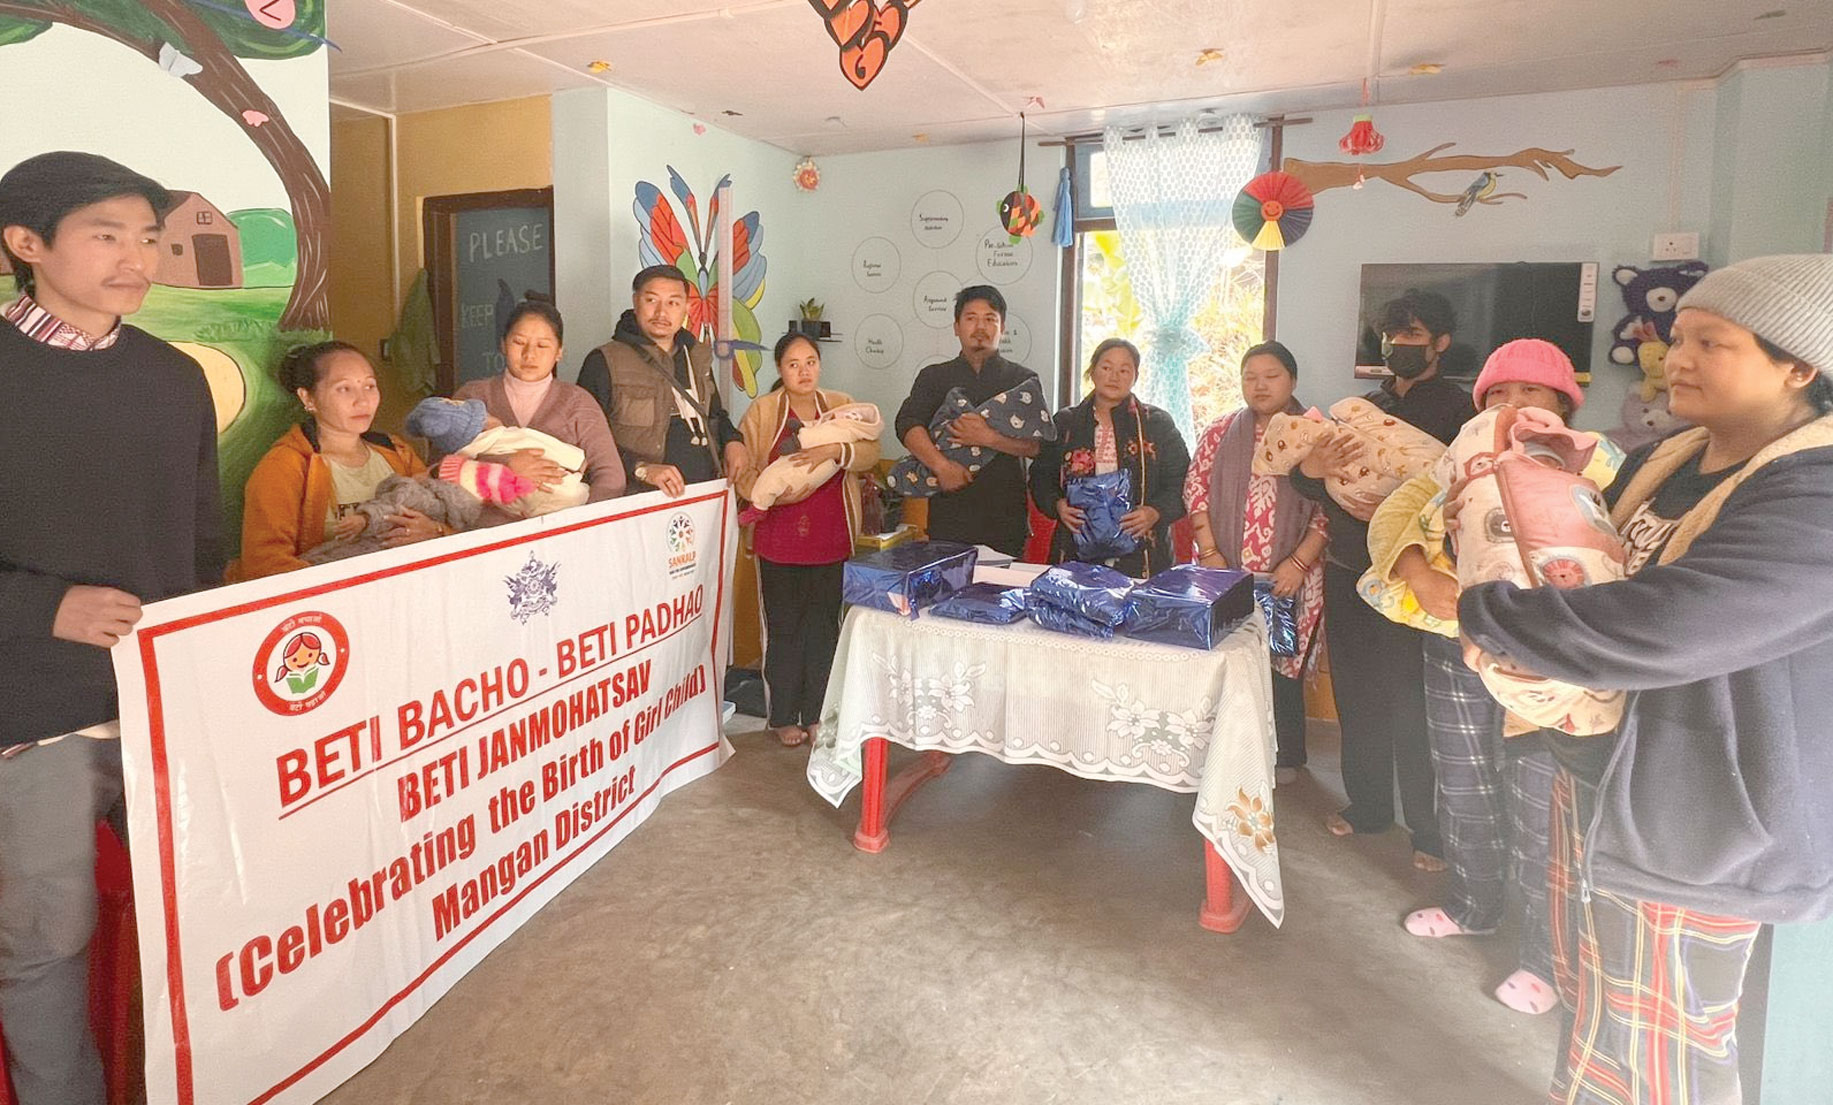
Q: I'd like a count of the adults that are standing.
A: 11